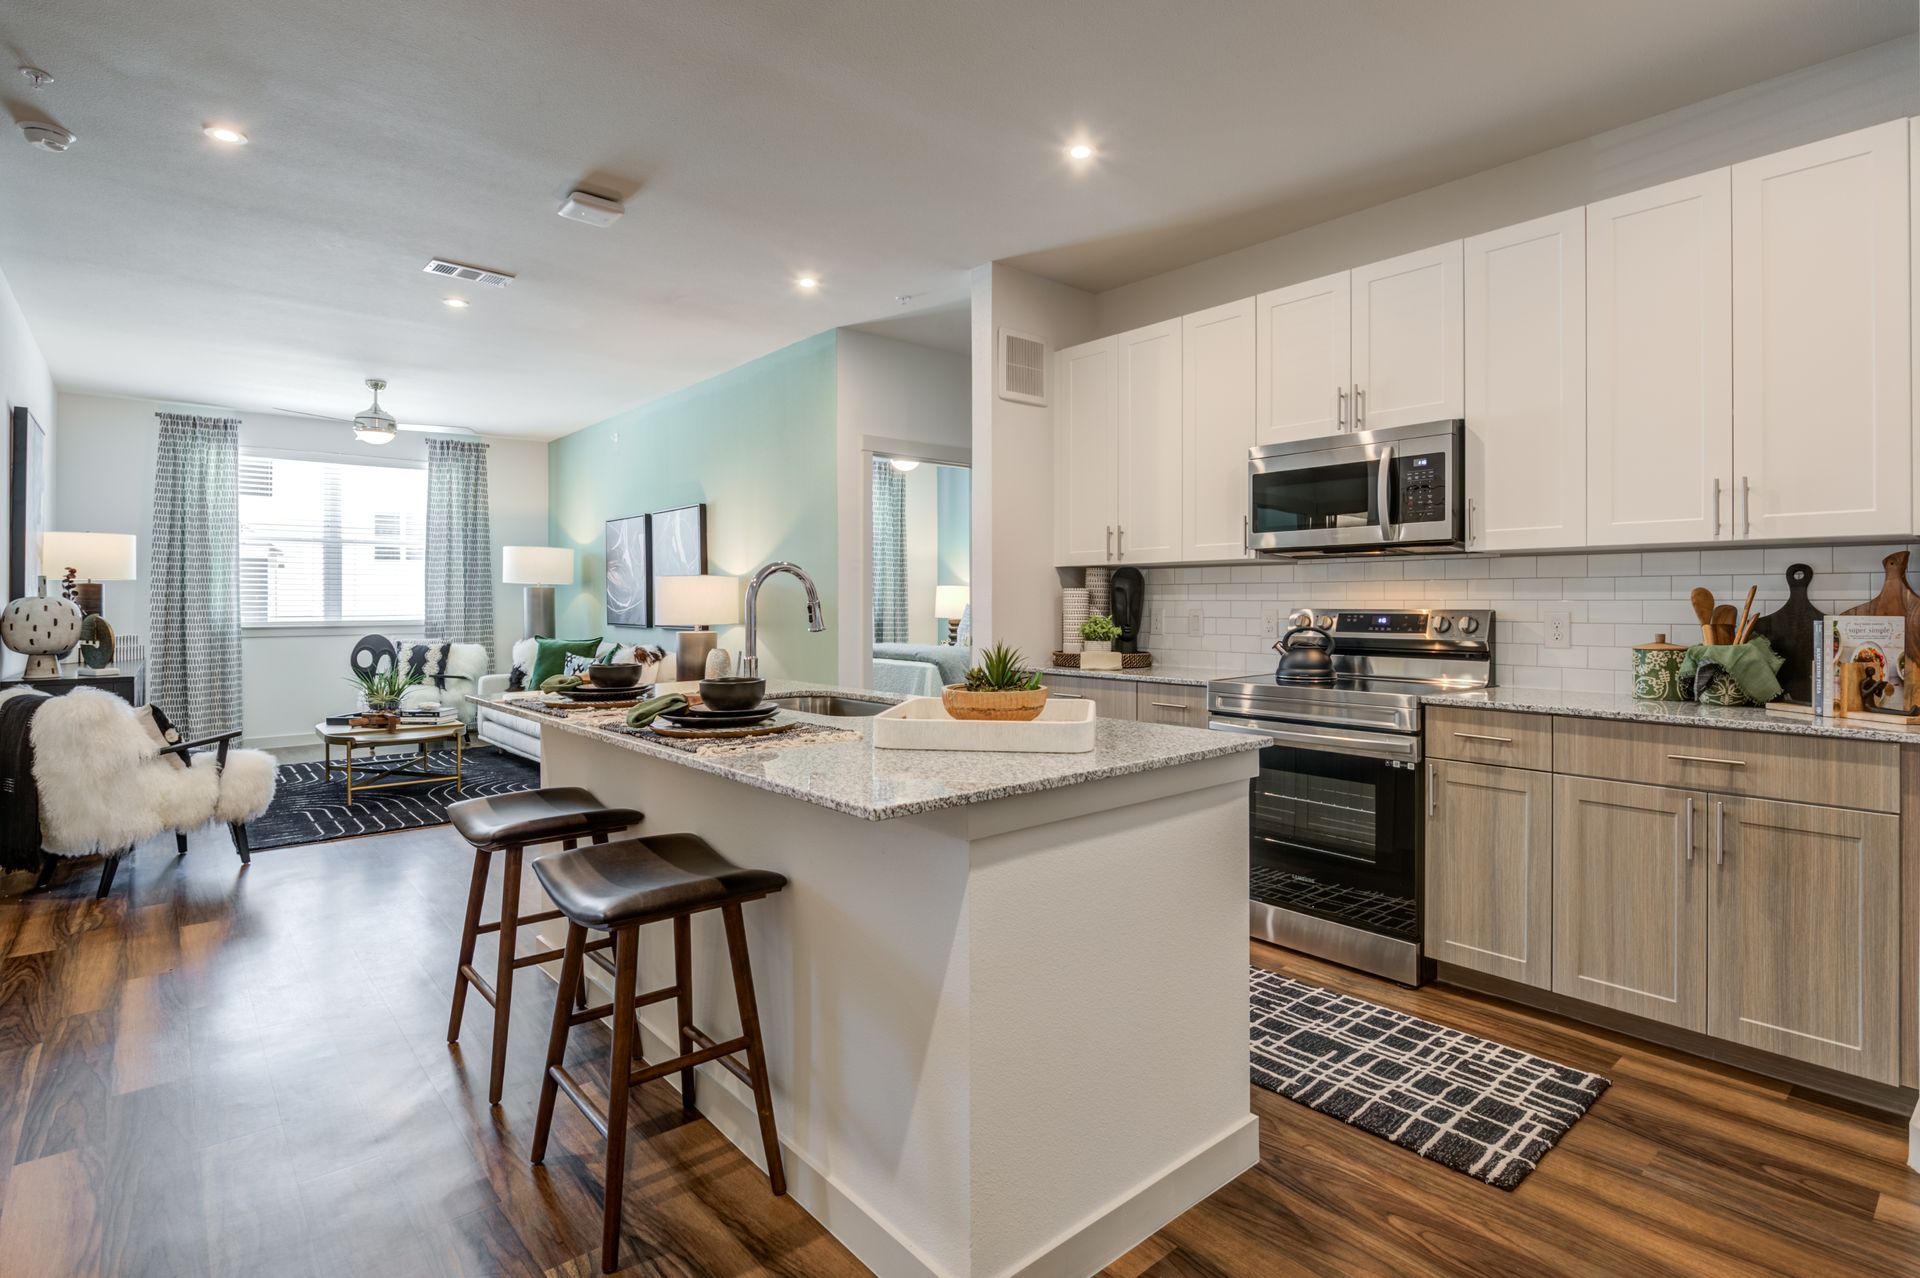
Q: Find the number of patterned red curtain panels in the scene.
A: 0